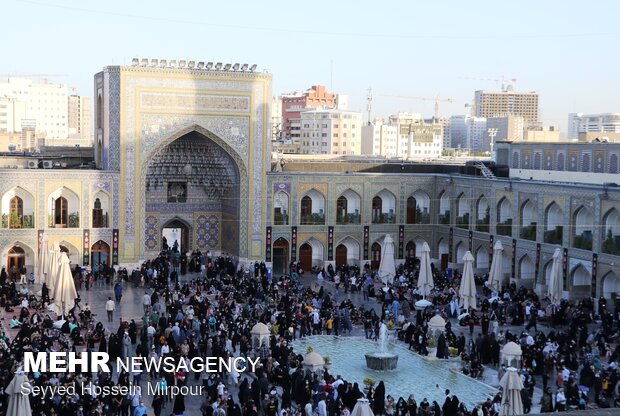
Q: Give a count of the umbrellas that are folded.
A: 11